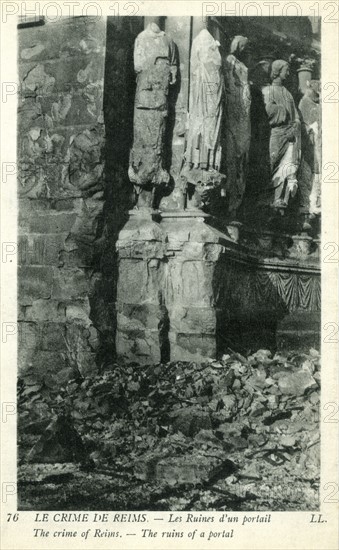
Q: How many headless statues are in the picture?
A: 2